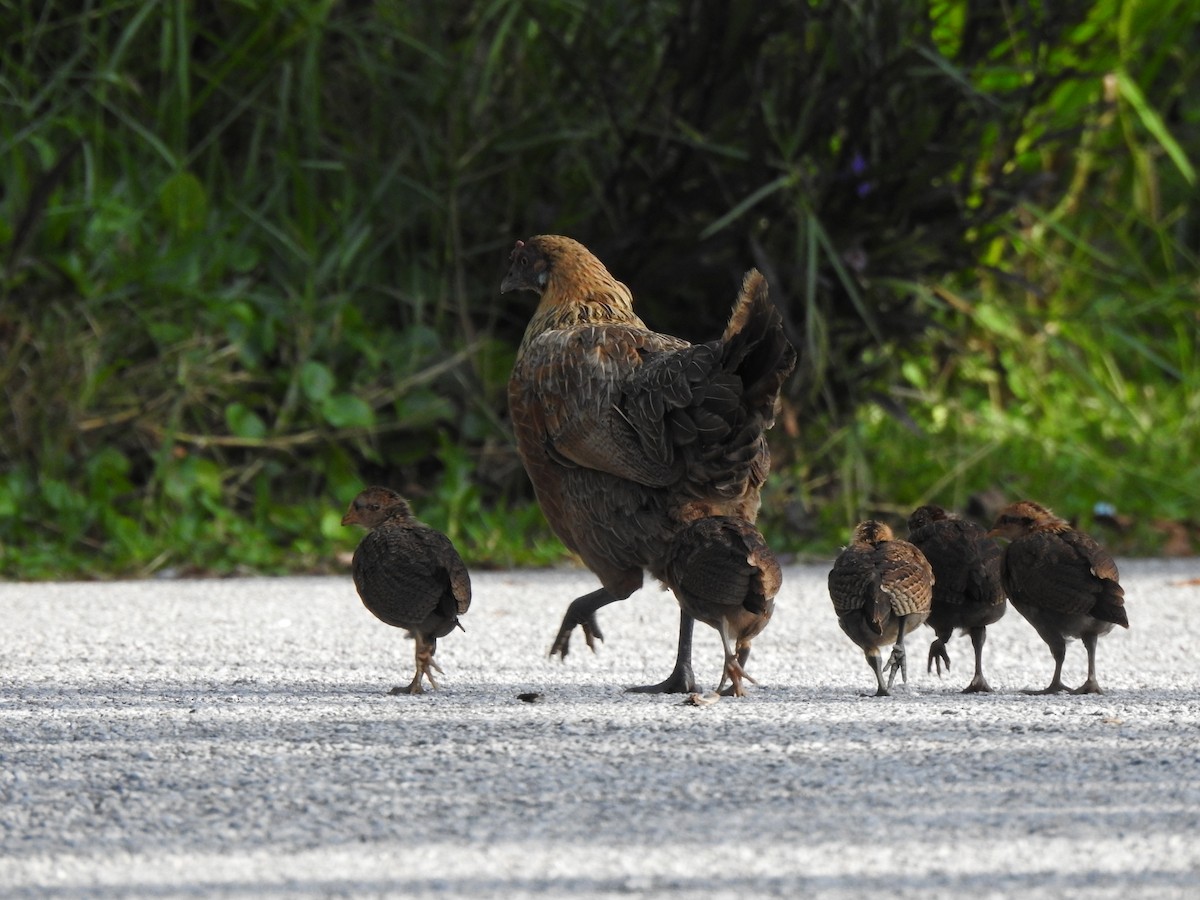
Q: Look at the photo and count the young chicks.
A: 5